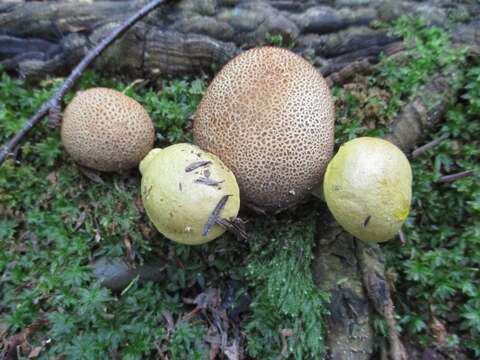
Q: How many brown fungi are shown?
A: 2